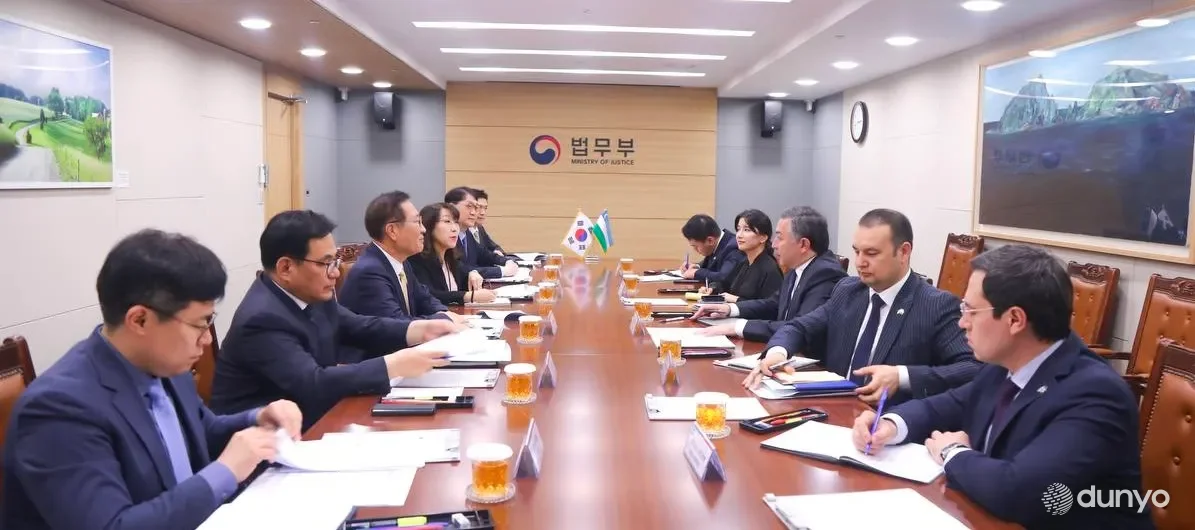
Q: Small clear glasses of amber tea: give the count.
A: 11